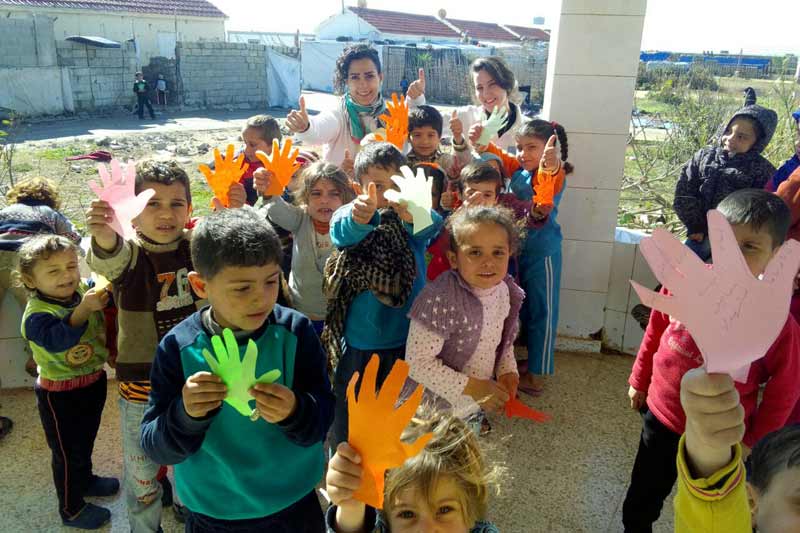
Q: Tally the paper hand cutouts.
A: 11